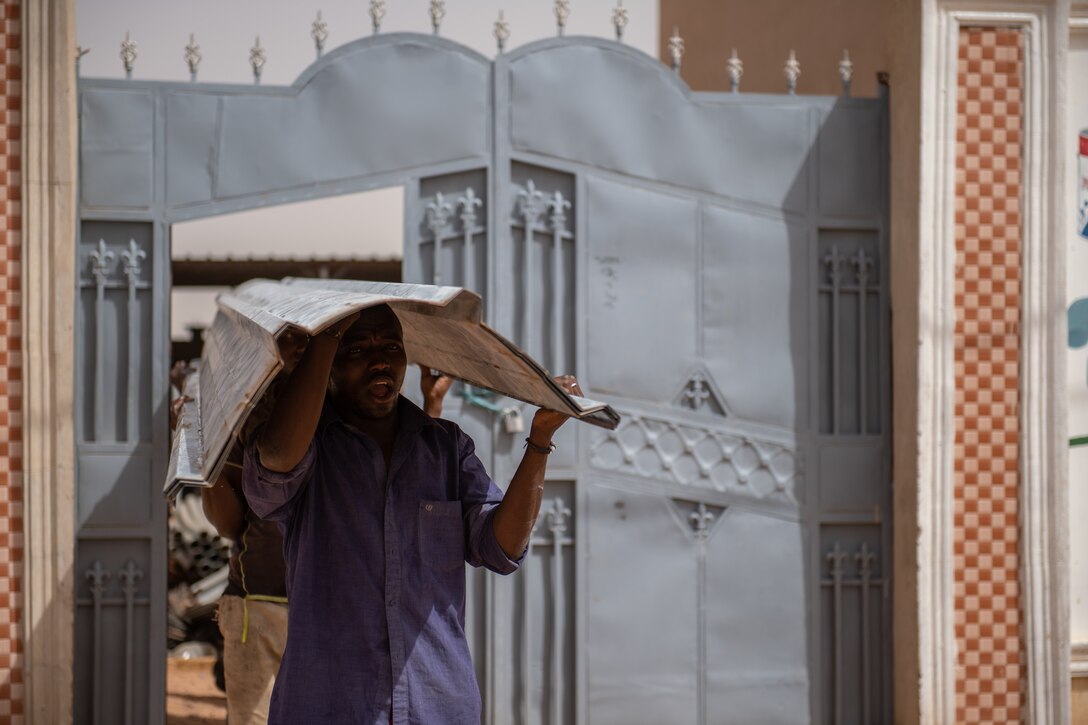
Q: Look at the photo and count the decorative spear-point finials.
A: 13